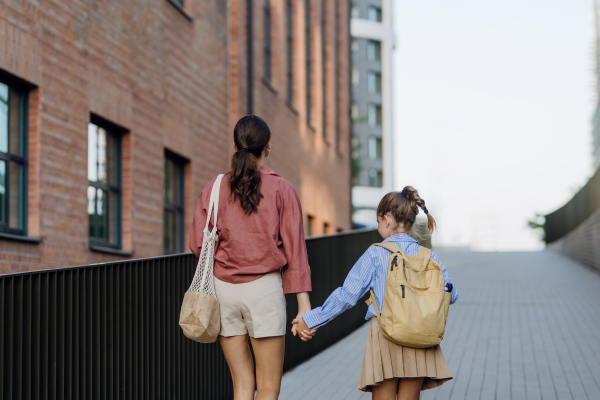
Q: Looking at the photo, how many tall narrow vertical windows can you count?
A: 5